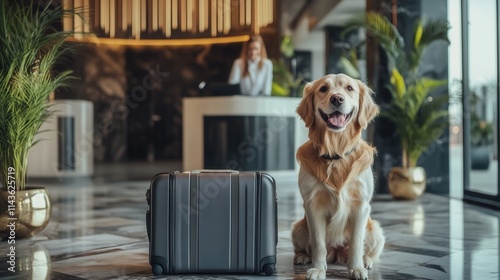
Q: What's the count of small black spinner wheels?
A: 2